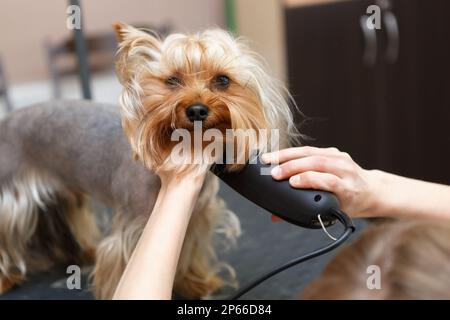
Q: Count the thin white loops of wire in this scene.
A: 1